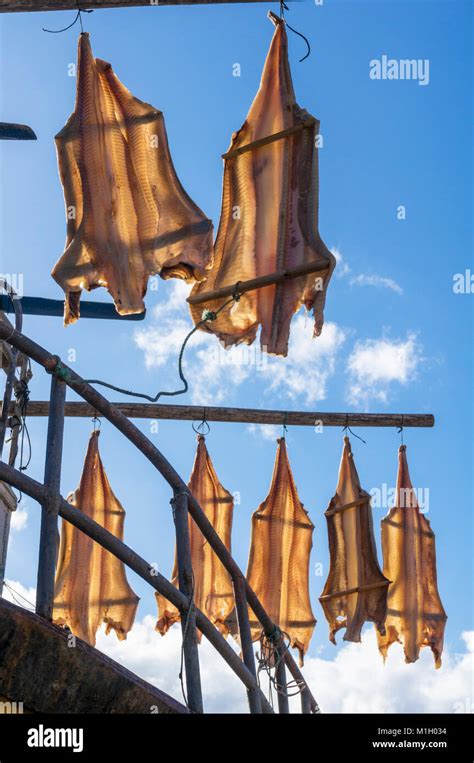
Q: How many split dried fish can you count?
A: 7